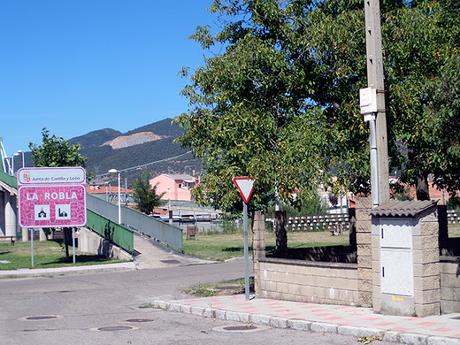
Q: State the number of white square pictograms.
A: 2